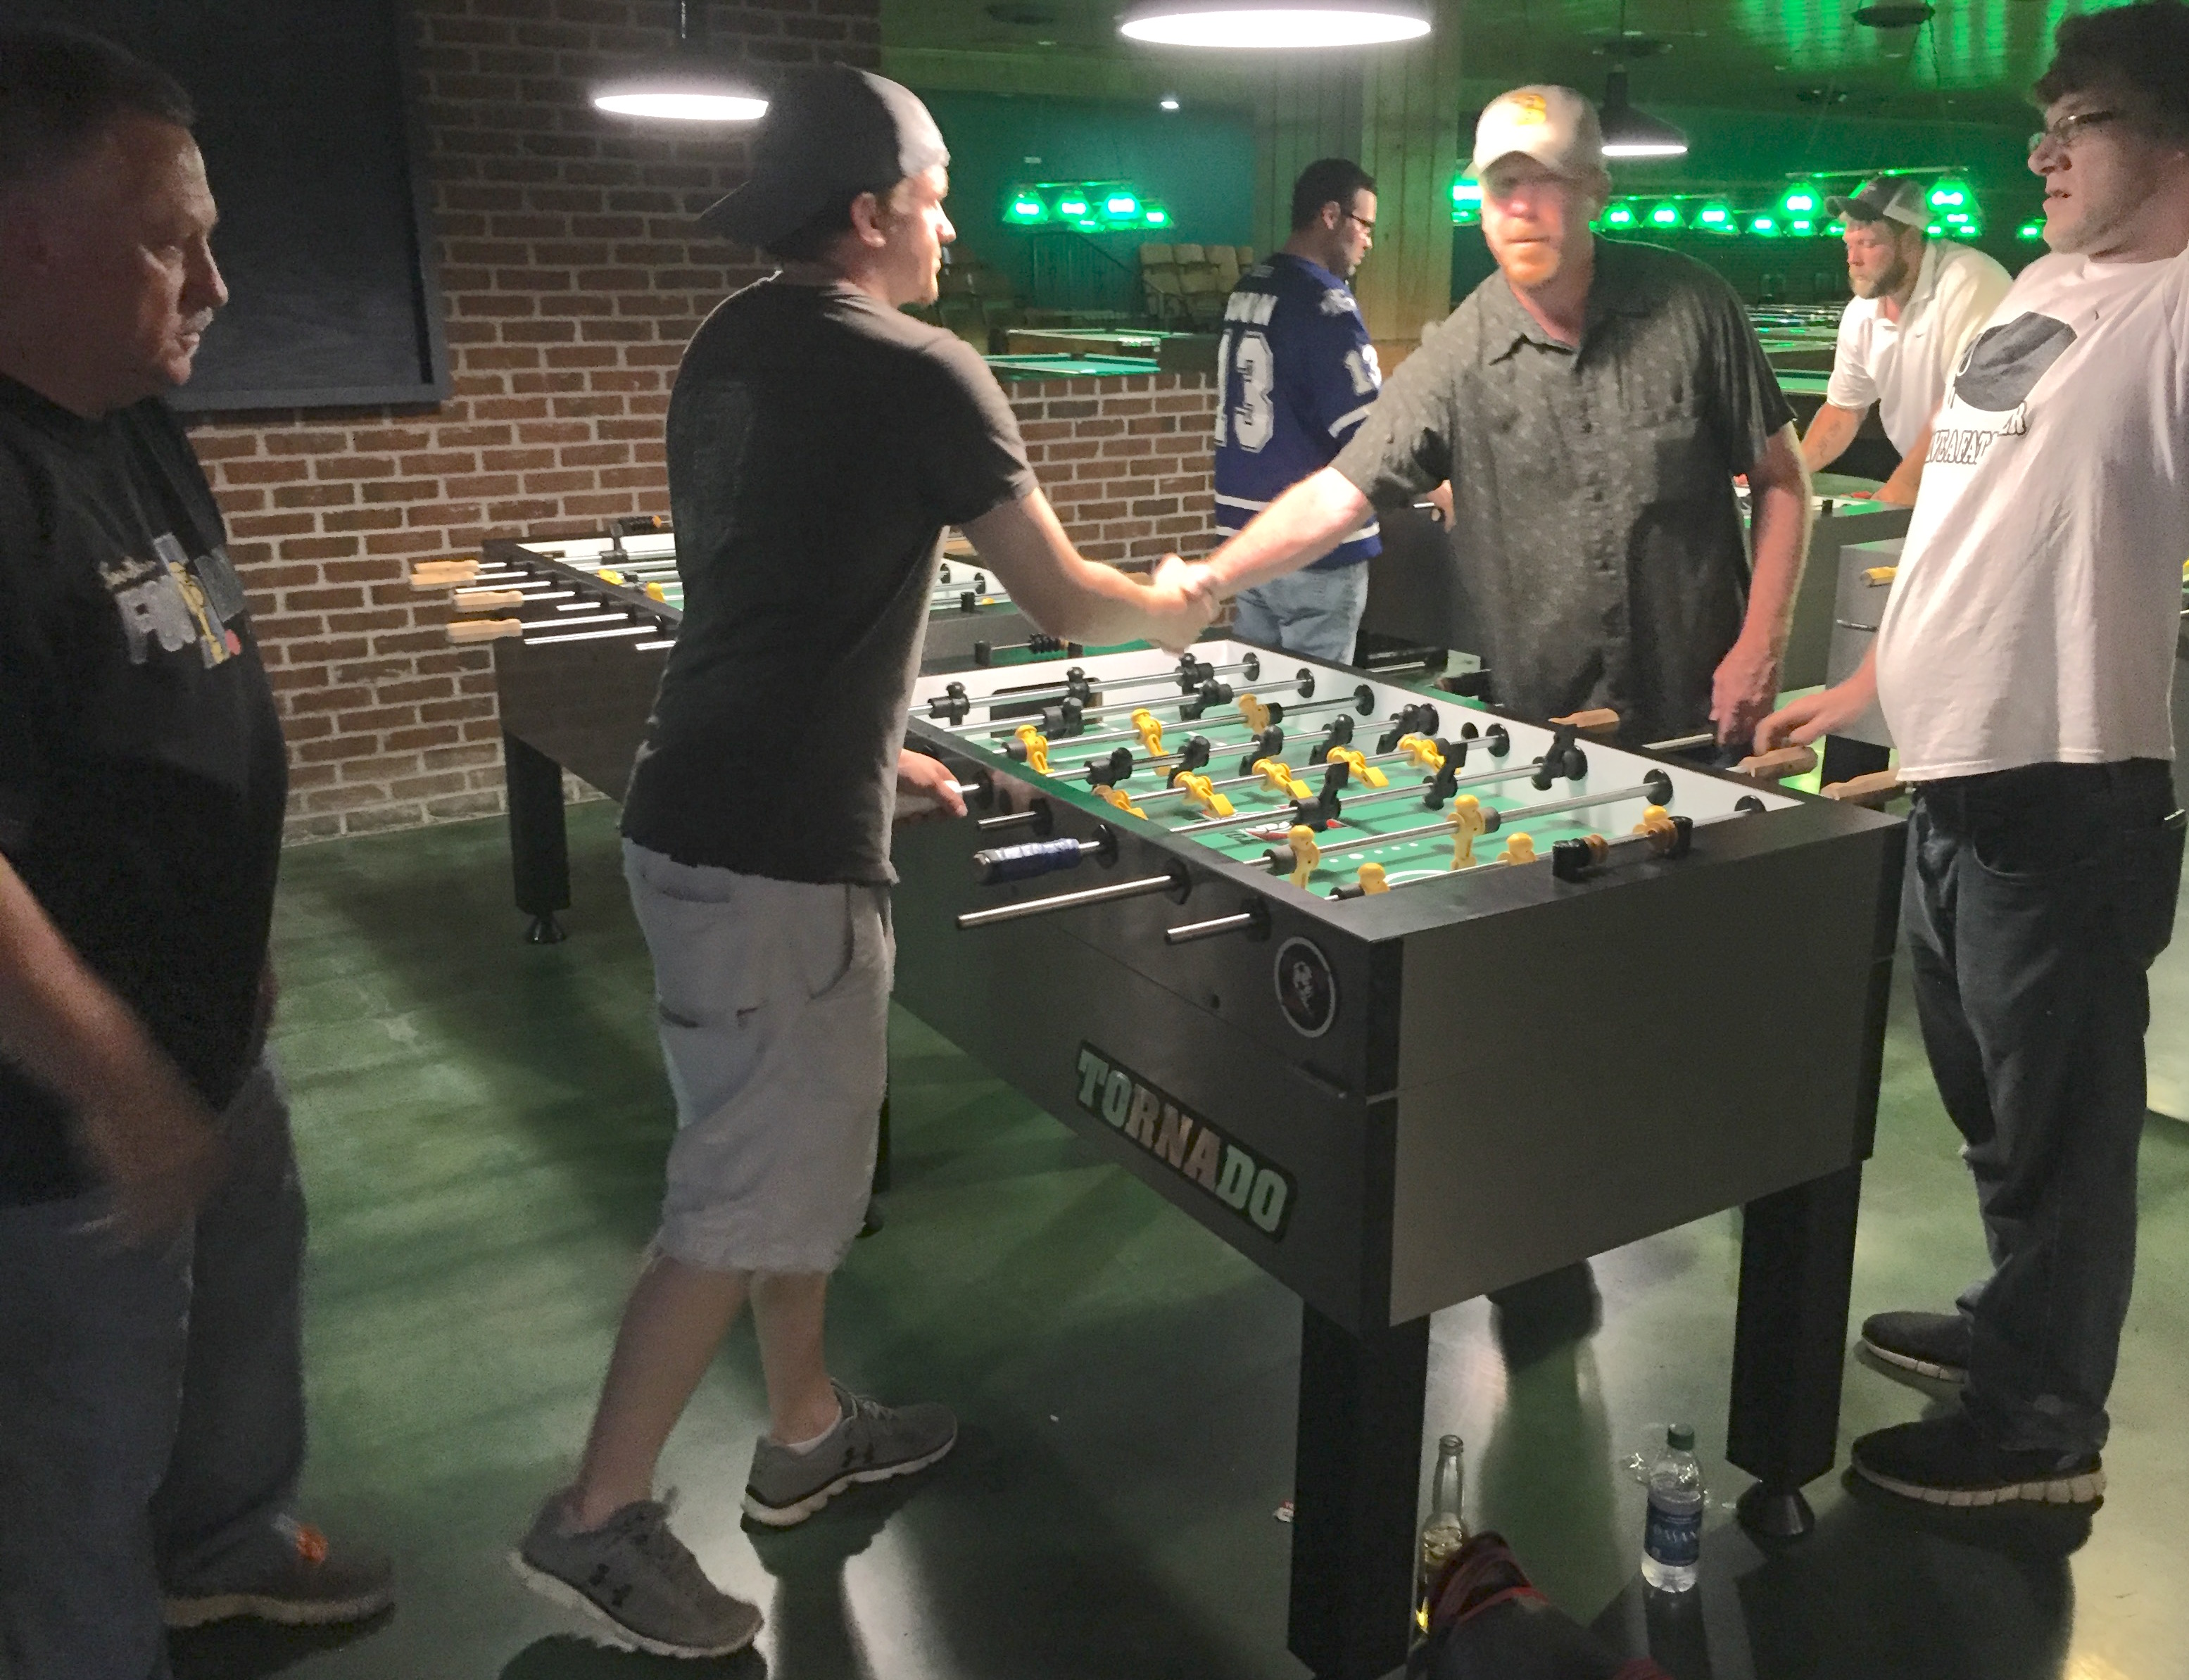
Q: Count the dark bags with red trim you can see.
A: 1